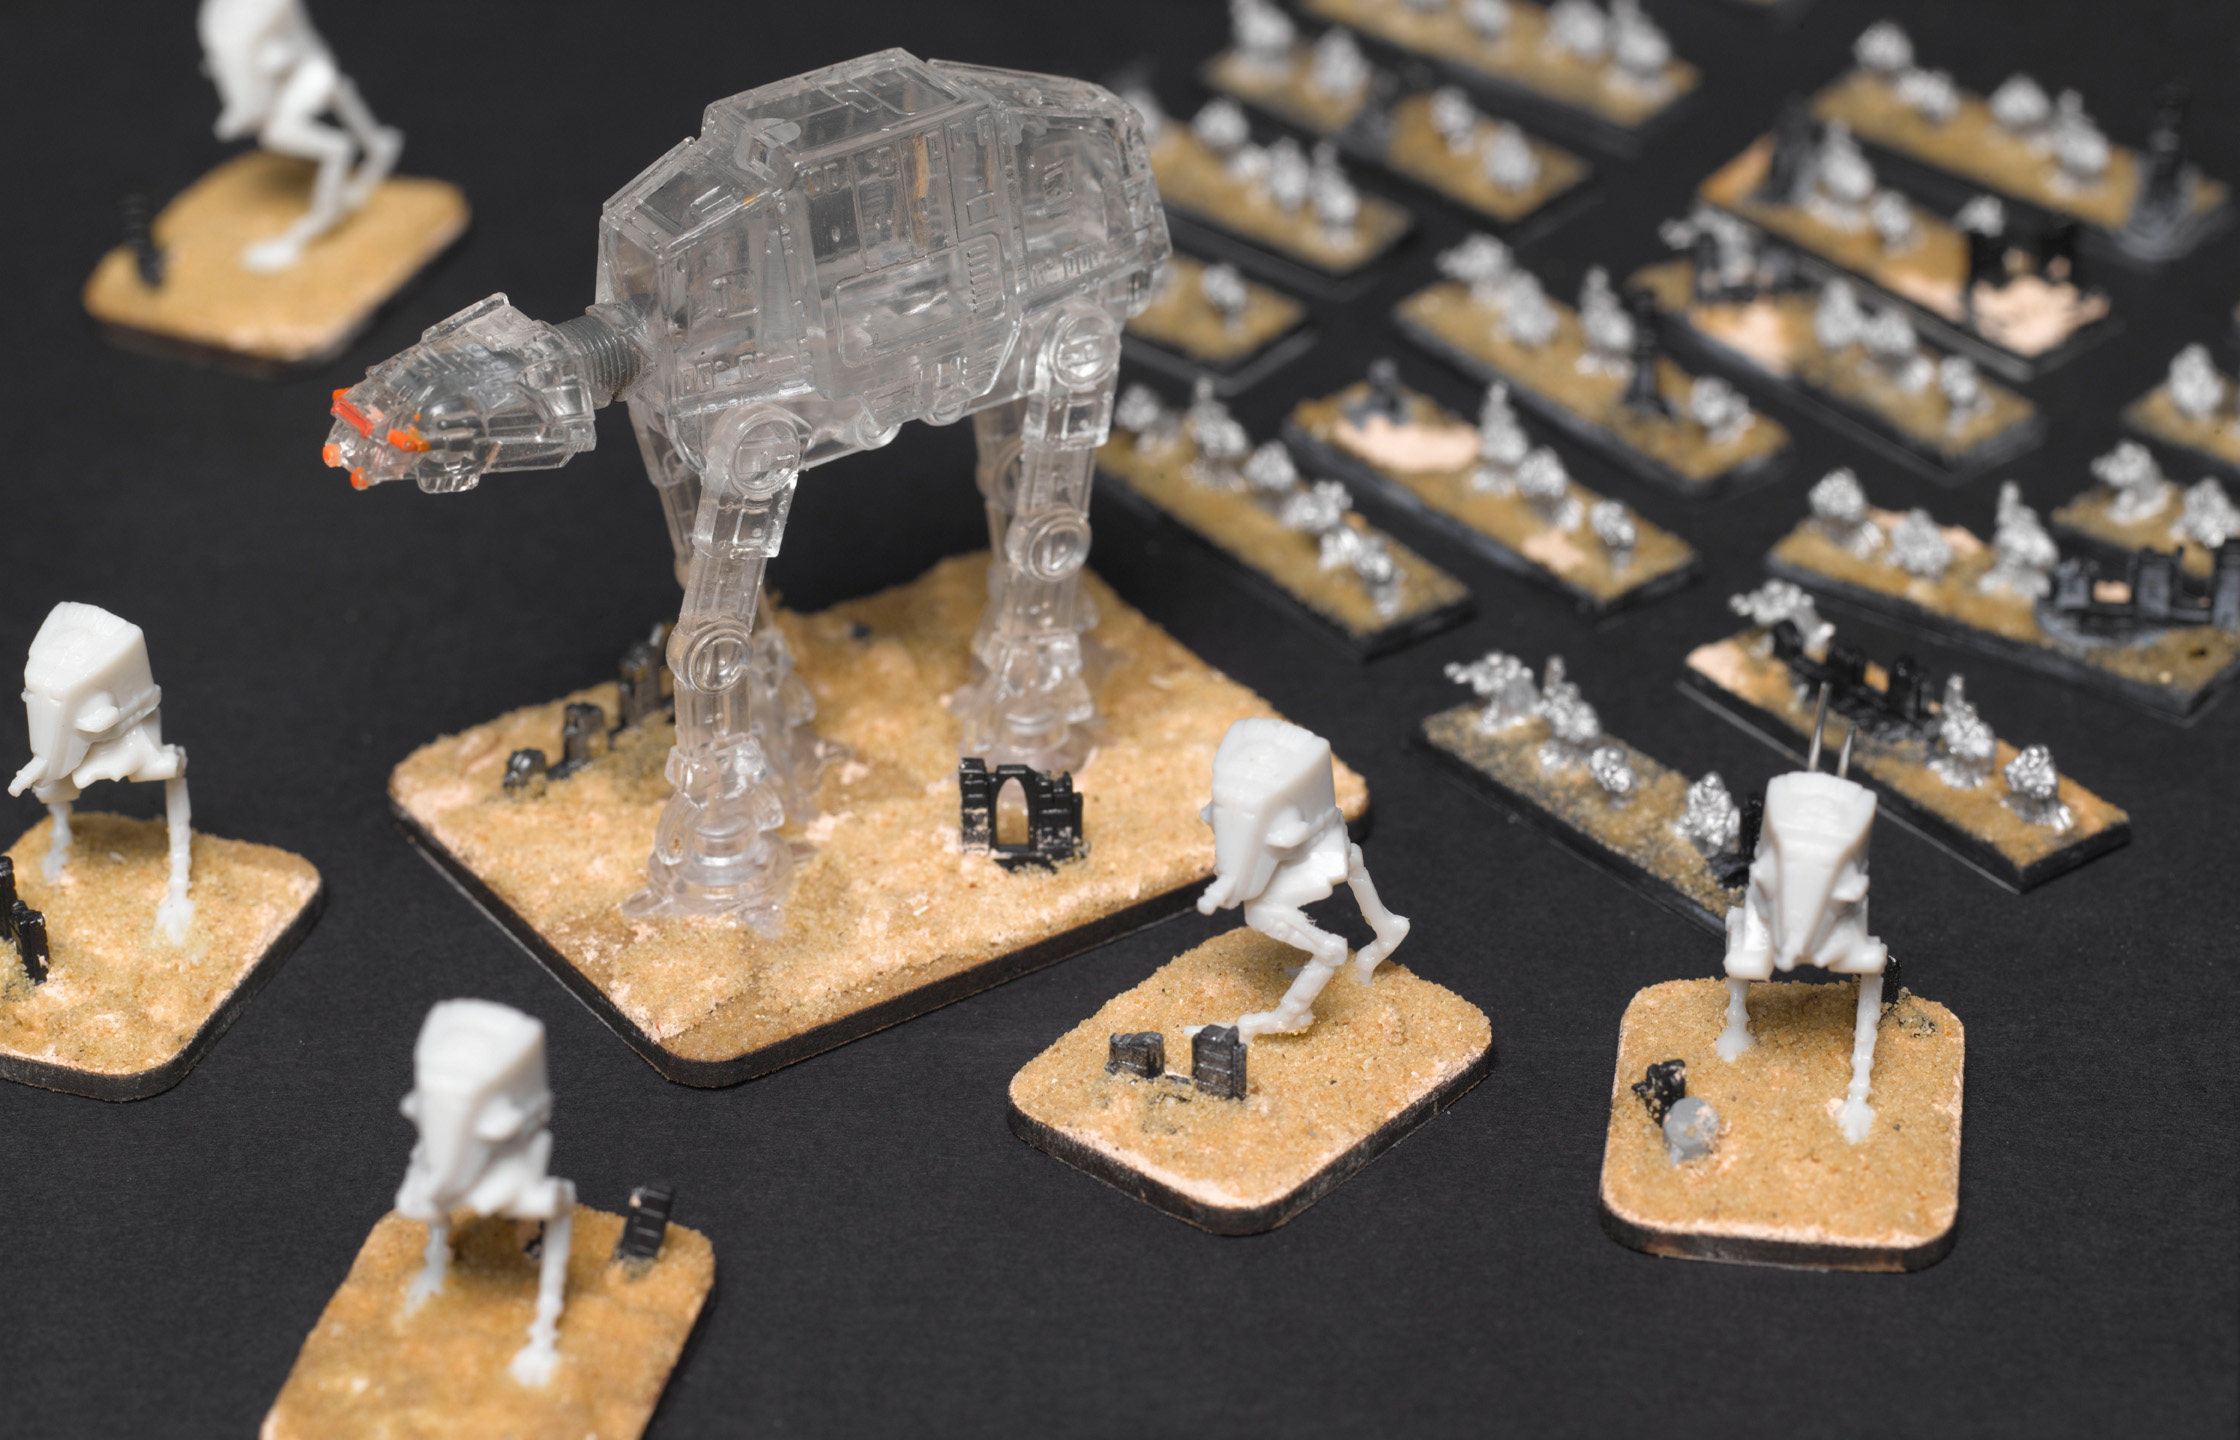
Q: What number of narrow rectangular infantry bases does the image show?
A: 15